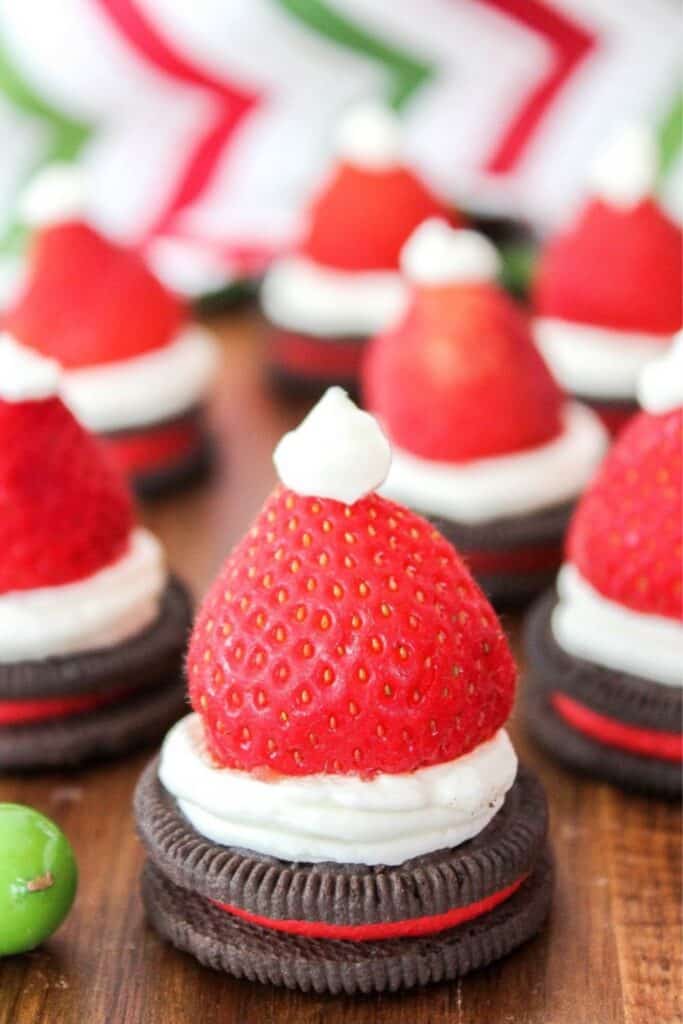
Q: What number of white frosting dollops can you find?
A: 7